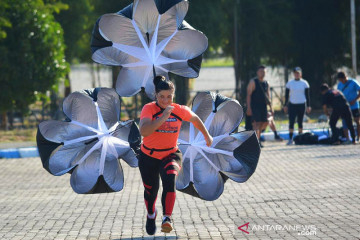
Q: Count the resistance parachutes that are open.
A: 3